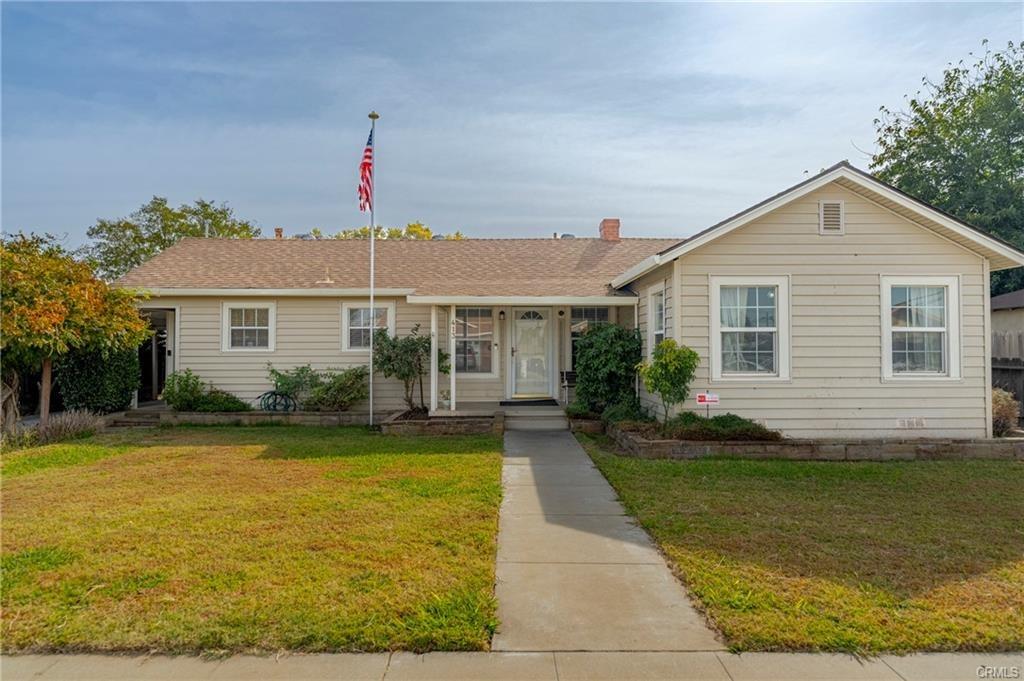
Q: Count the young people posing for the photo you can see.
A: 0